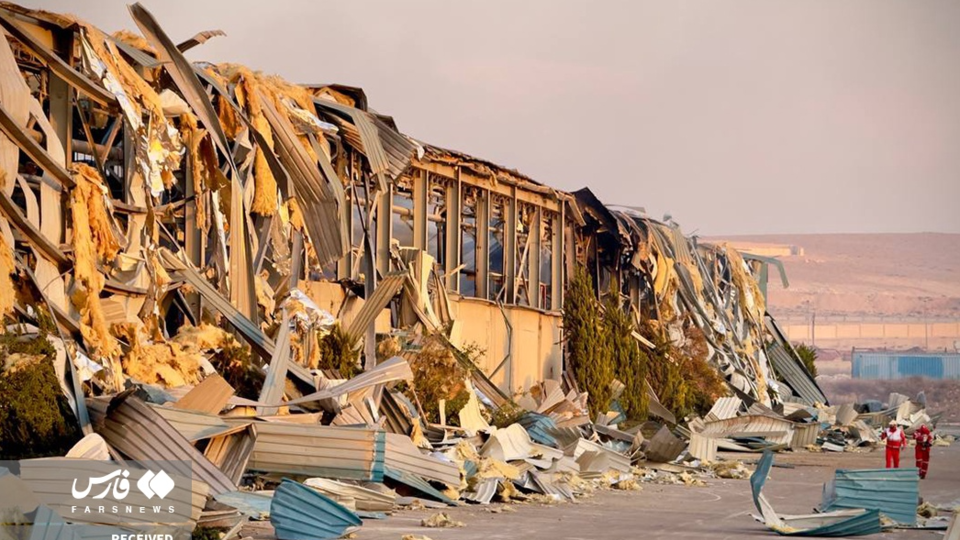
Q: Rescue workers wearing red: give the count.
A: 2